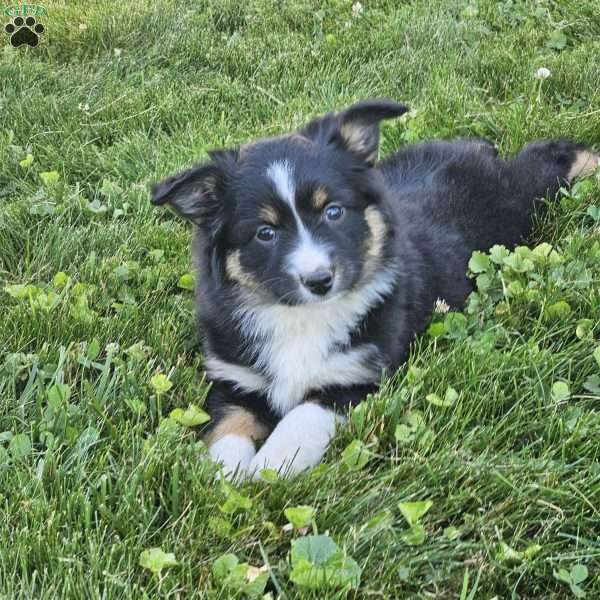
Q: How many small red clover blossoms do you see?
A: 0